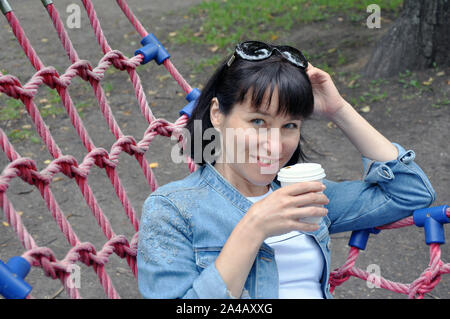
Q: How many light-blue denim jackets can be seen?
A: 1